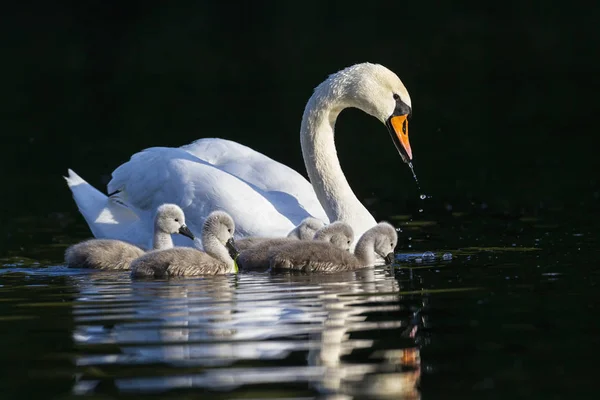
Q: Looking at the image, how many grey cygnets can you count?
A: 5